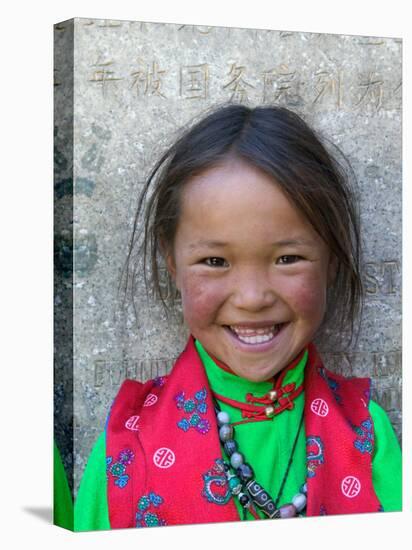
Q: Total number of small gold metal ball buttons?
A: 2